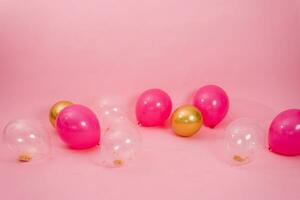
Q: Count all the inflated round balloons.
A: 10